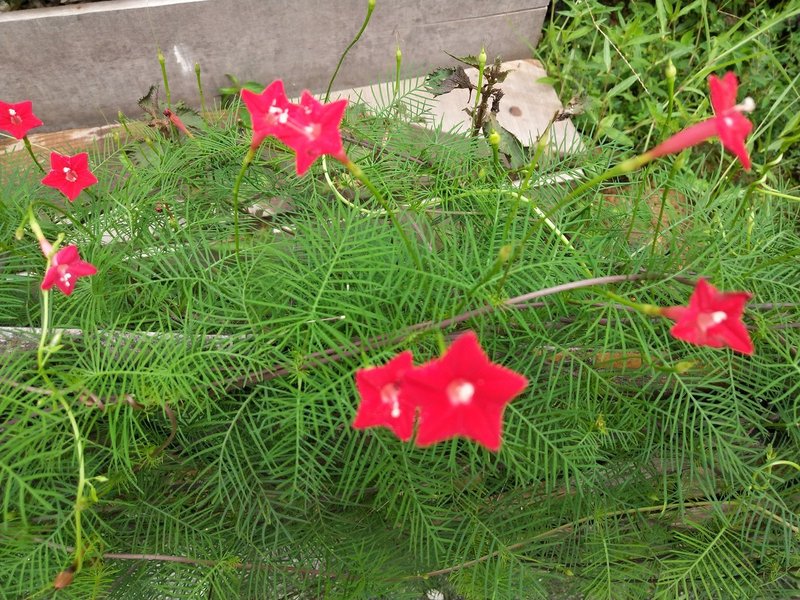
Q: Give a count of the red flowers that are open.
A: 9